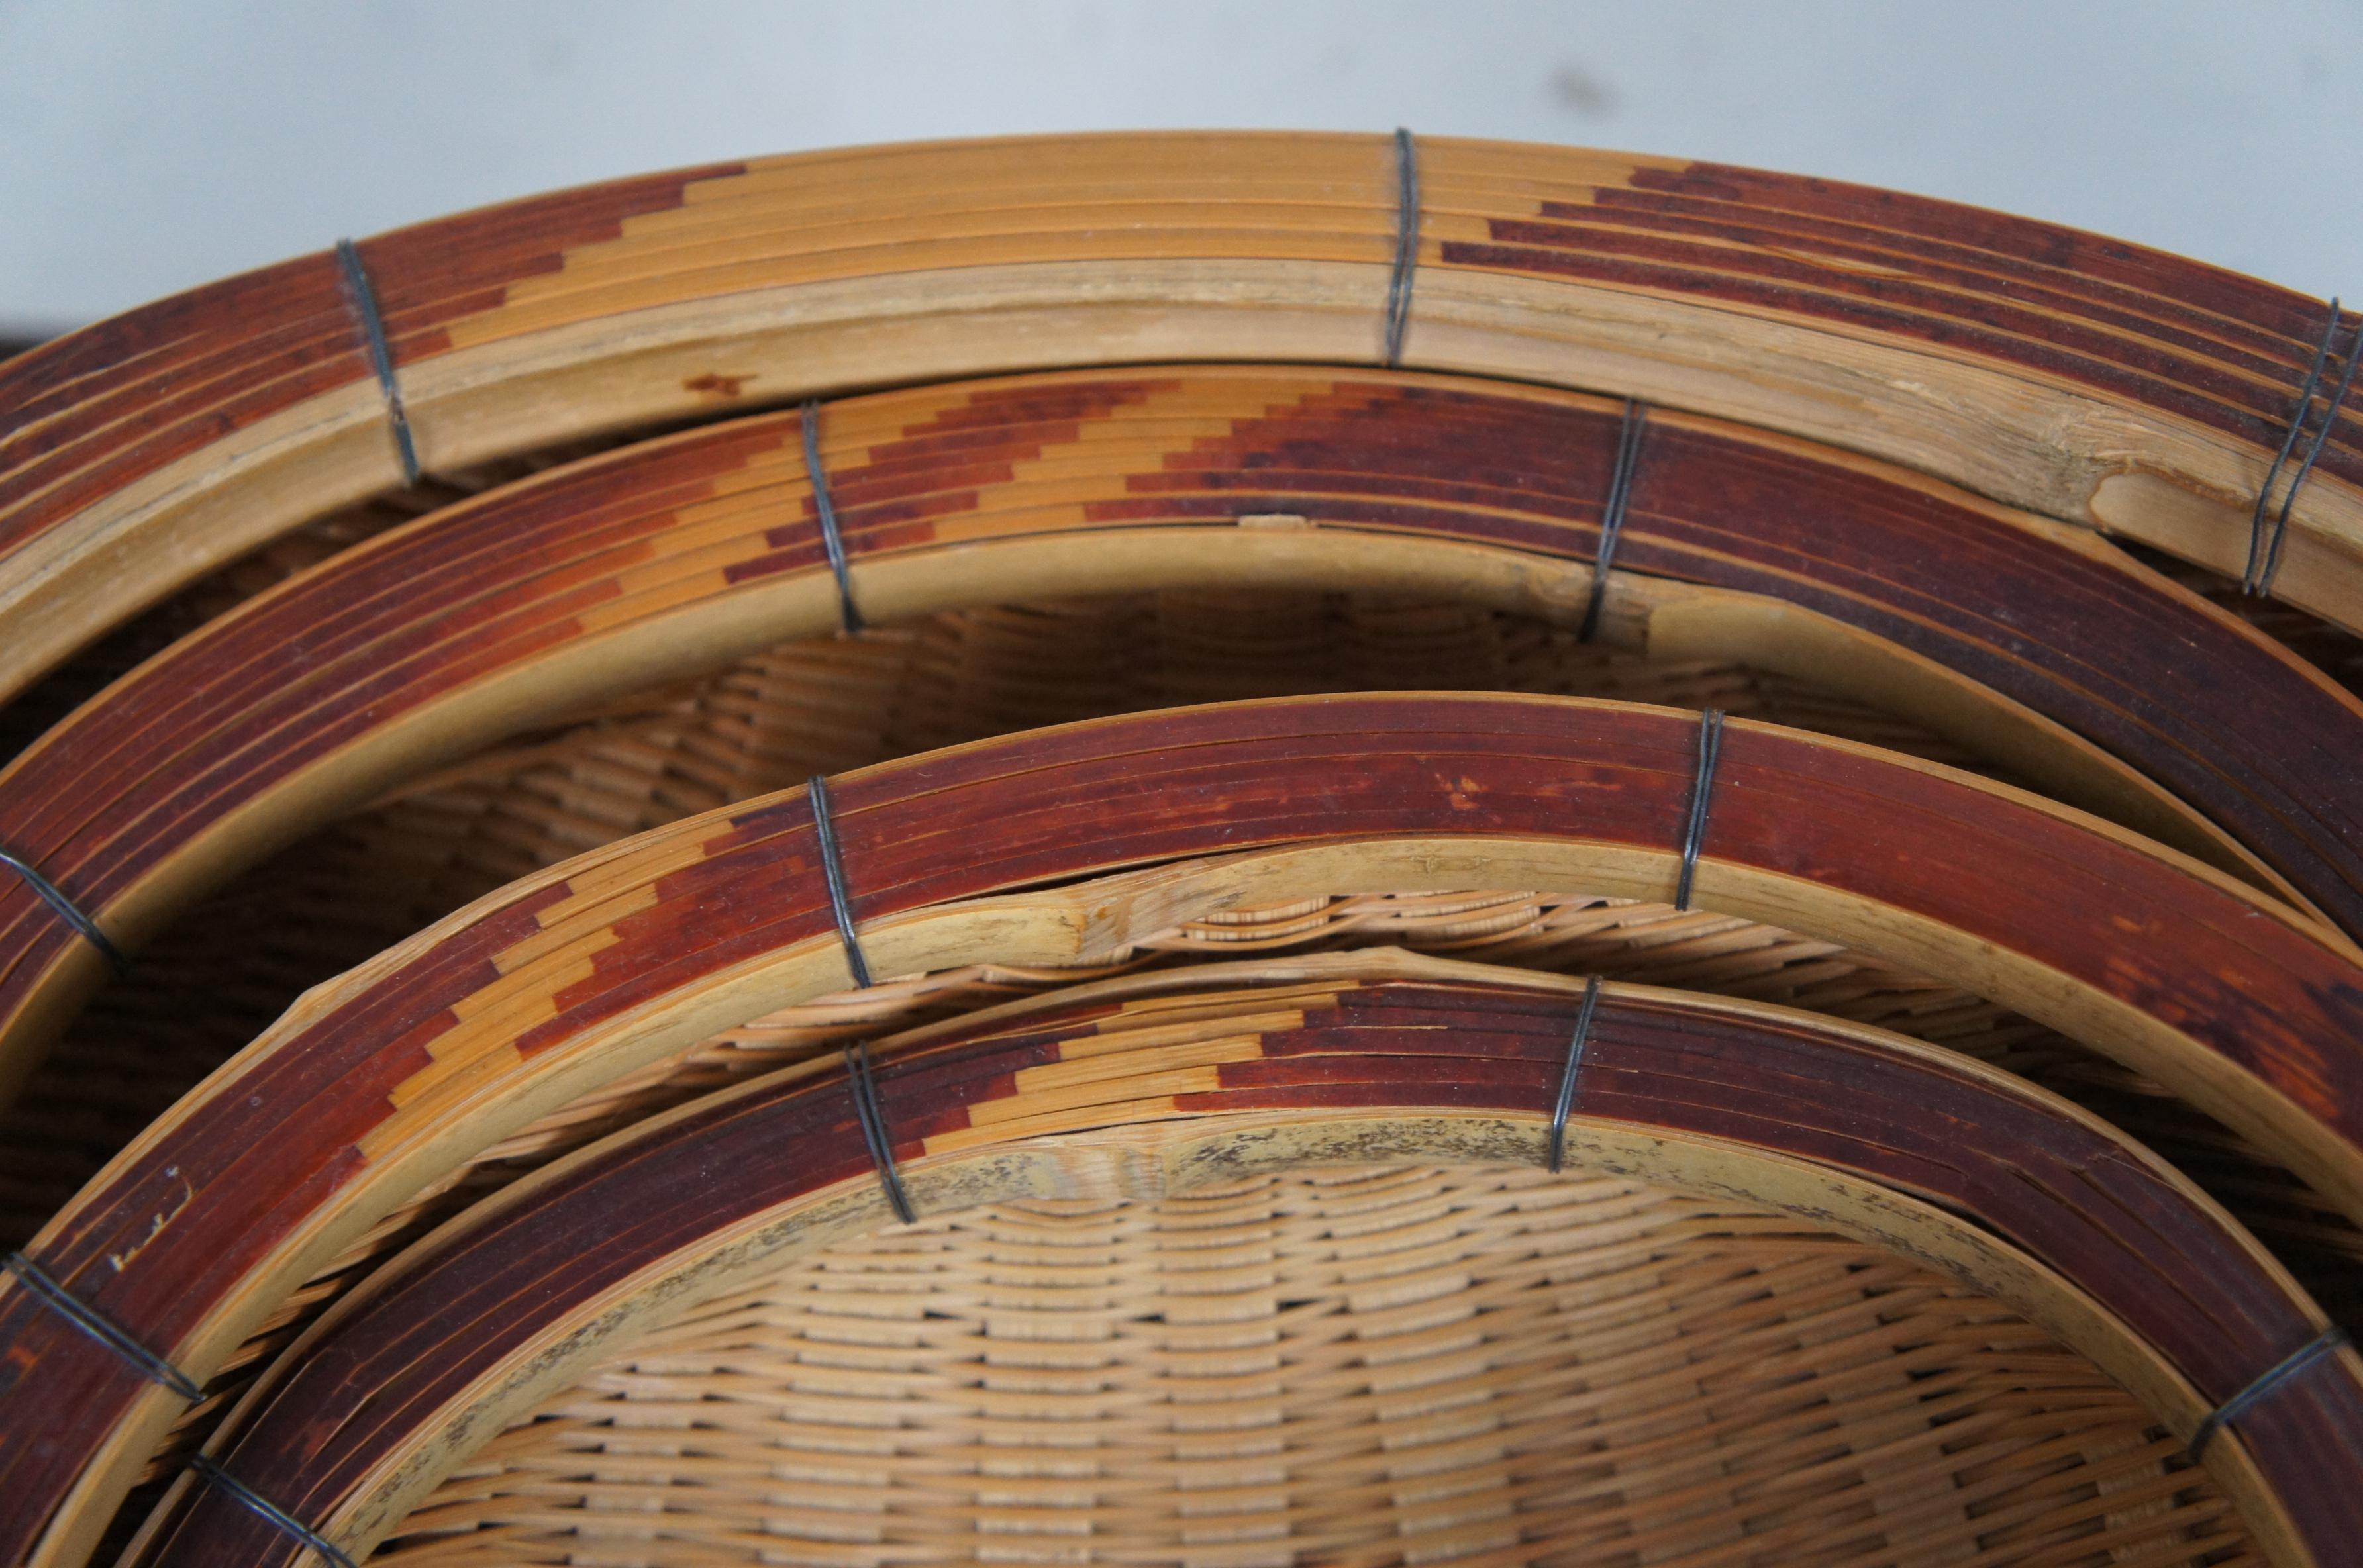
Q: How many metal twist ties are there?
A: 13